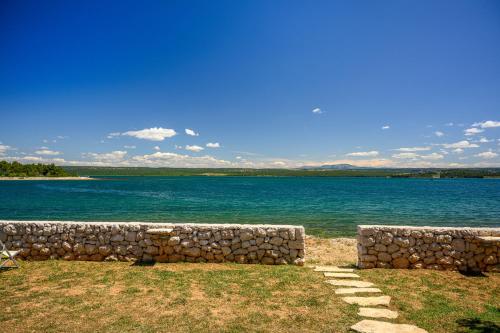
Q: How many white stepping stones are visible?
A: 7